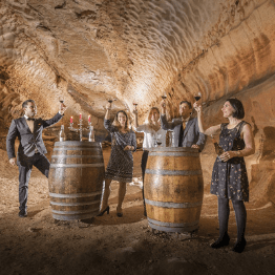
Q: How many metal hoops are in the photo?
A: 14